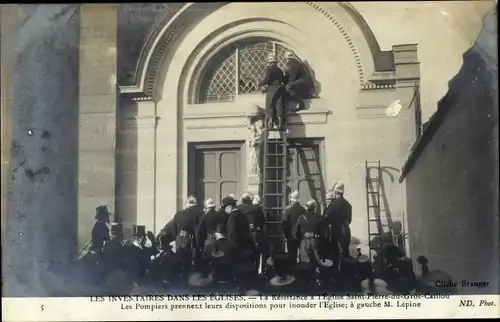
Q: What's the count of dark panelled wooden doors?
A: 2